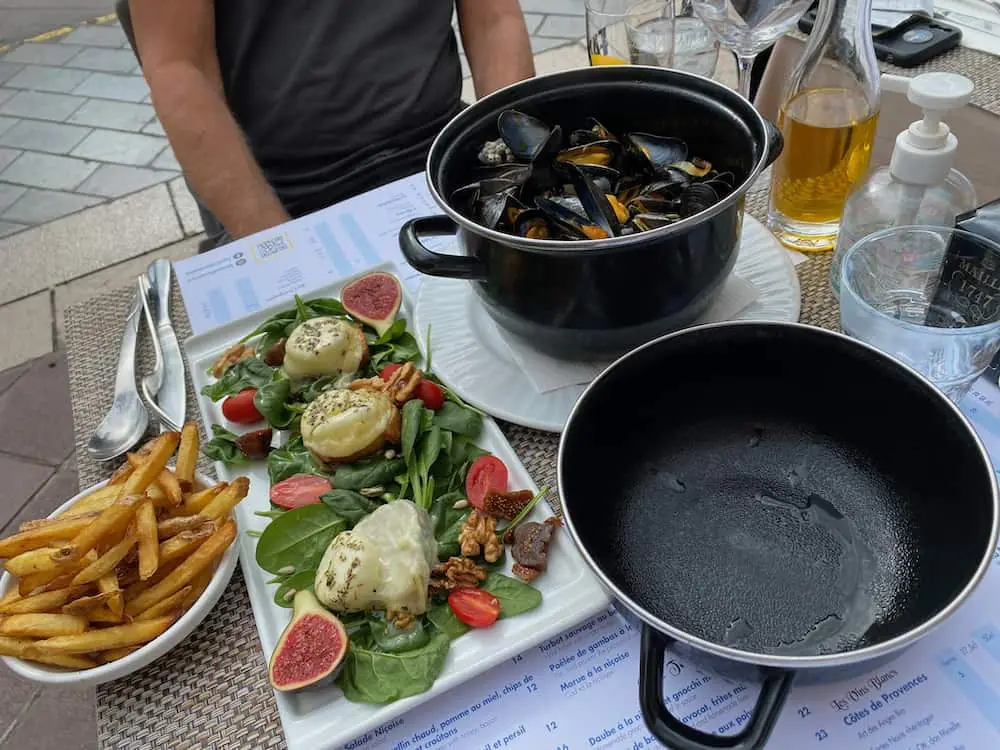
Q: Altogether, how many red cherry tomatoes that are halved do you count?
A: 3